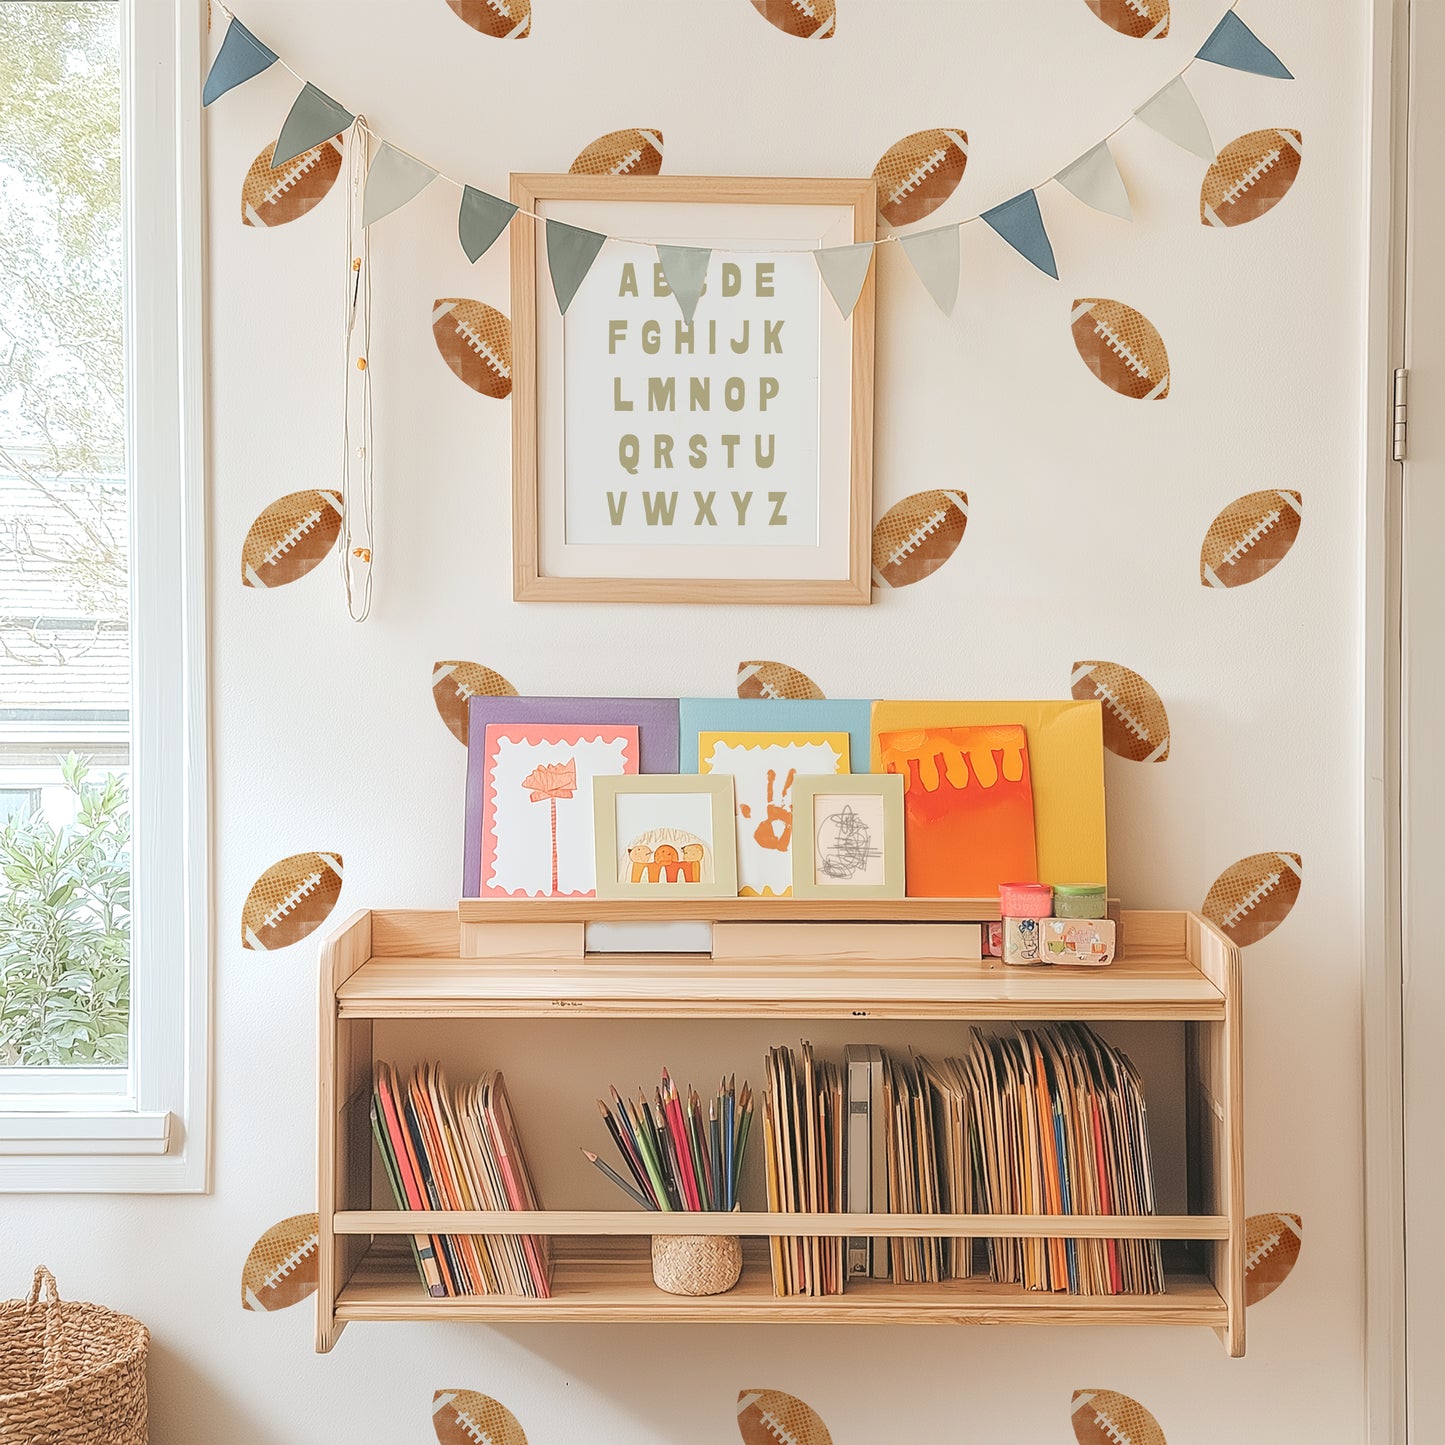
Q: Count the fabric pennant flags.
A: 12